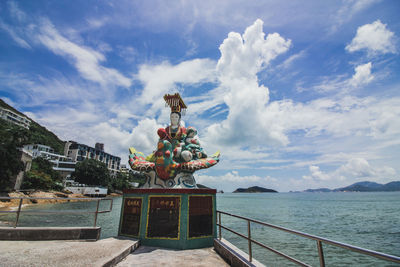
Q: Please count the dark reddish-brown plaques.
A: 3